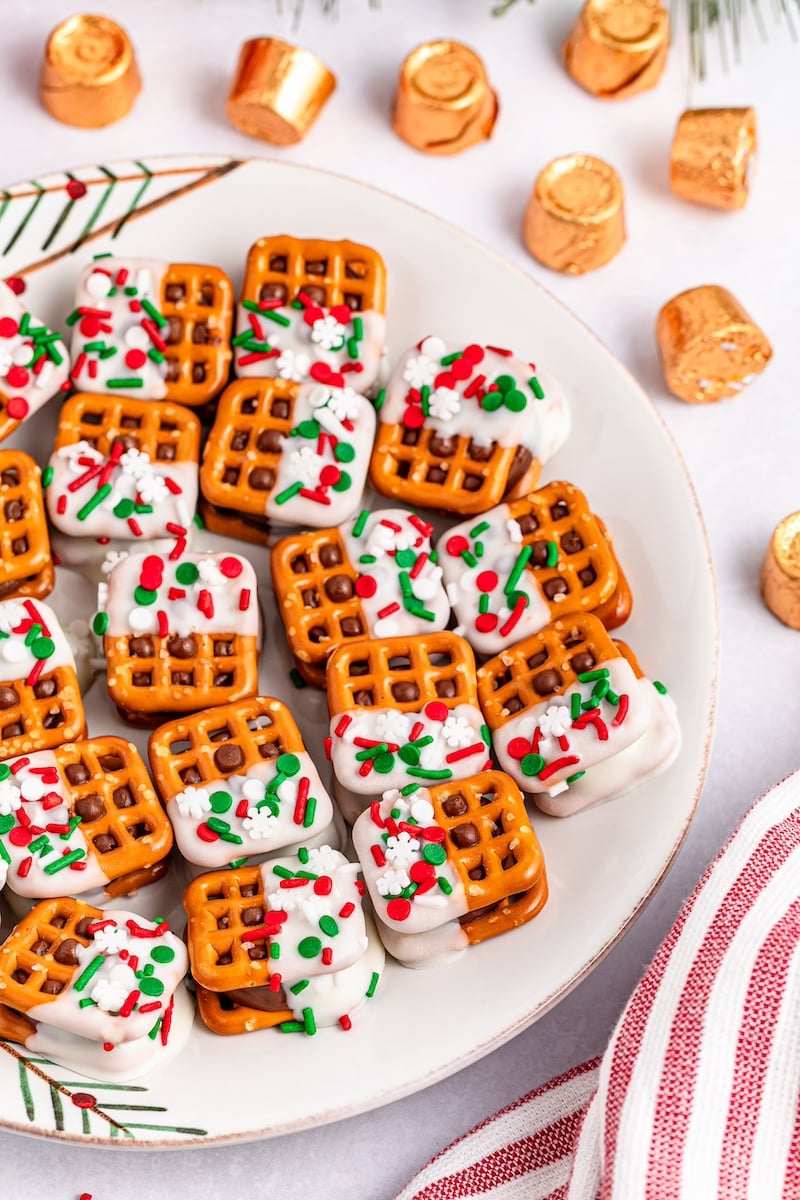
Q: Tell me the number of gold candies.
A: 8